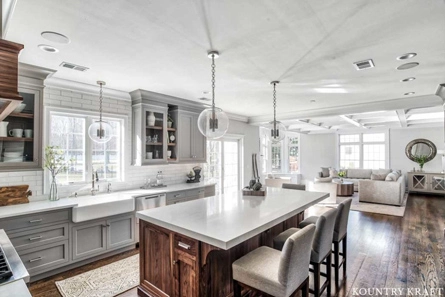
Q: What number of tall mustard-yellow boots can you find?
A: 0